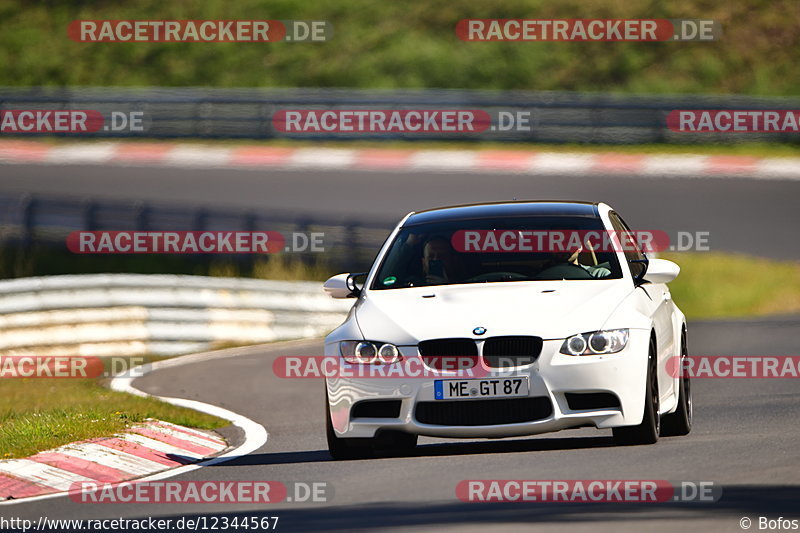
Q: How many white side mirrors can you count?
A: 2